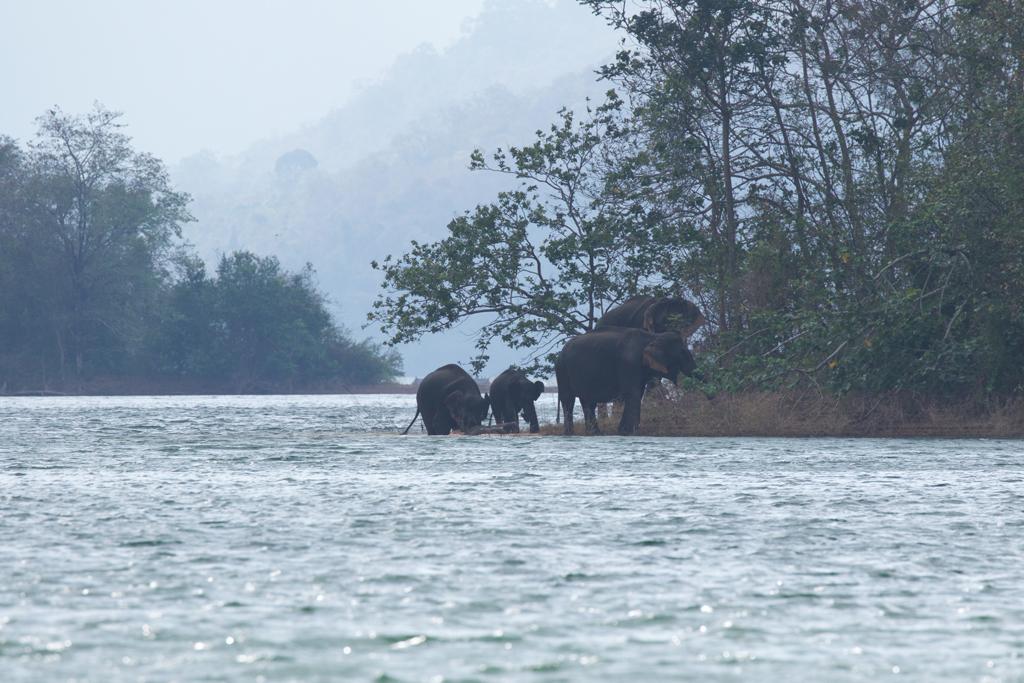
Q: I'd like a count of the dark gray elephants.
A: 4